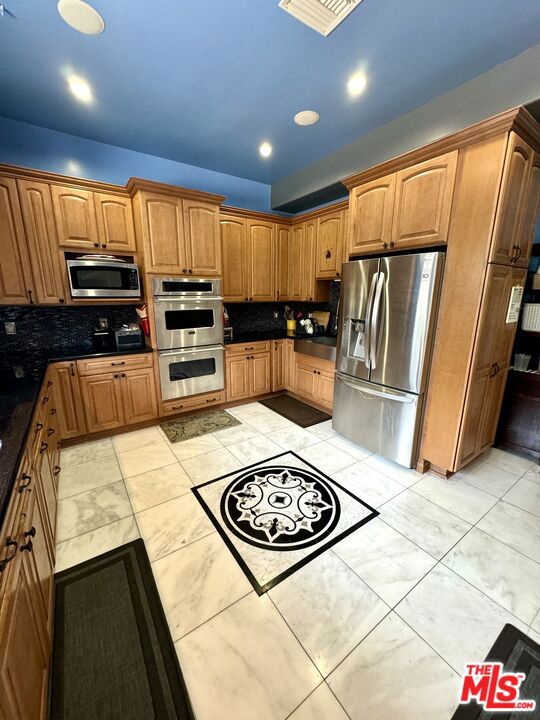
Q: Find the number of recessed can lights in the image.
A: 3